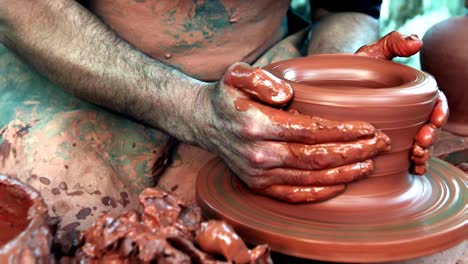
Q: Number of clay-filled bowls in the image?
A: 1